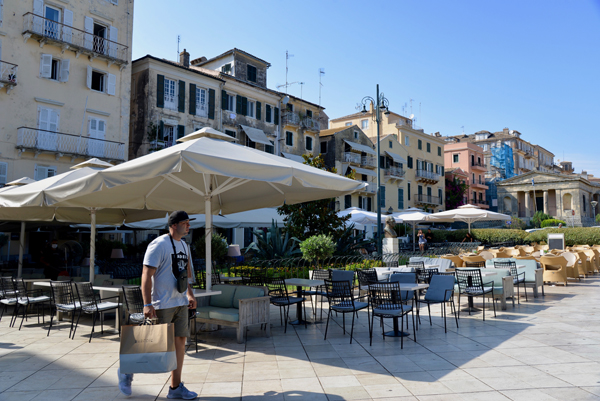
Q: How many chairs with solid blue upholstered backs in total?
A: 3